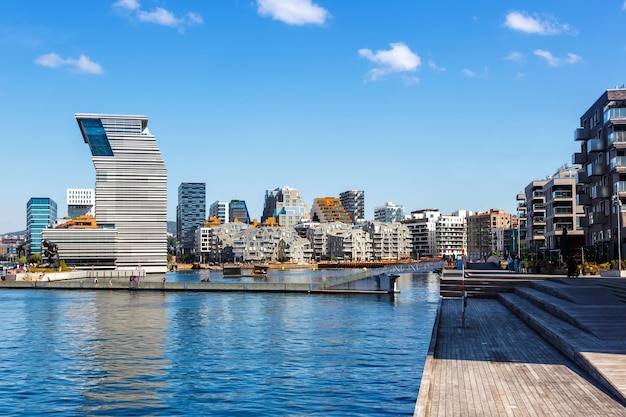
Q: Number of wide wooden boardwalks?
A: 1